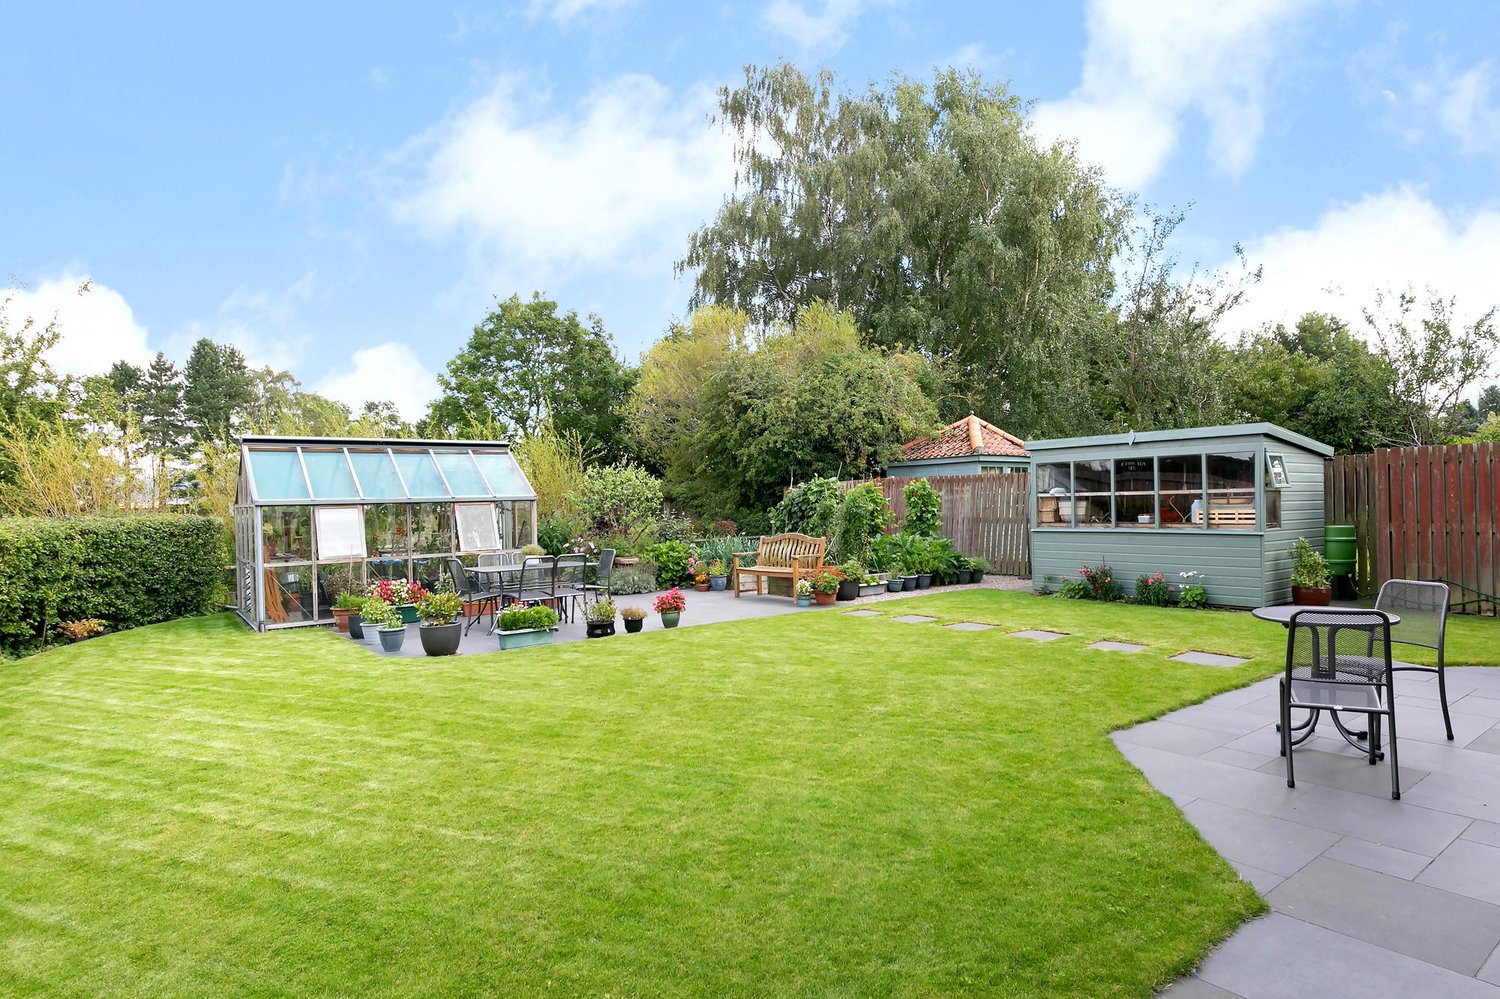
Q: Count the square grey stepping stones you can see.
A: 6